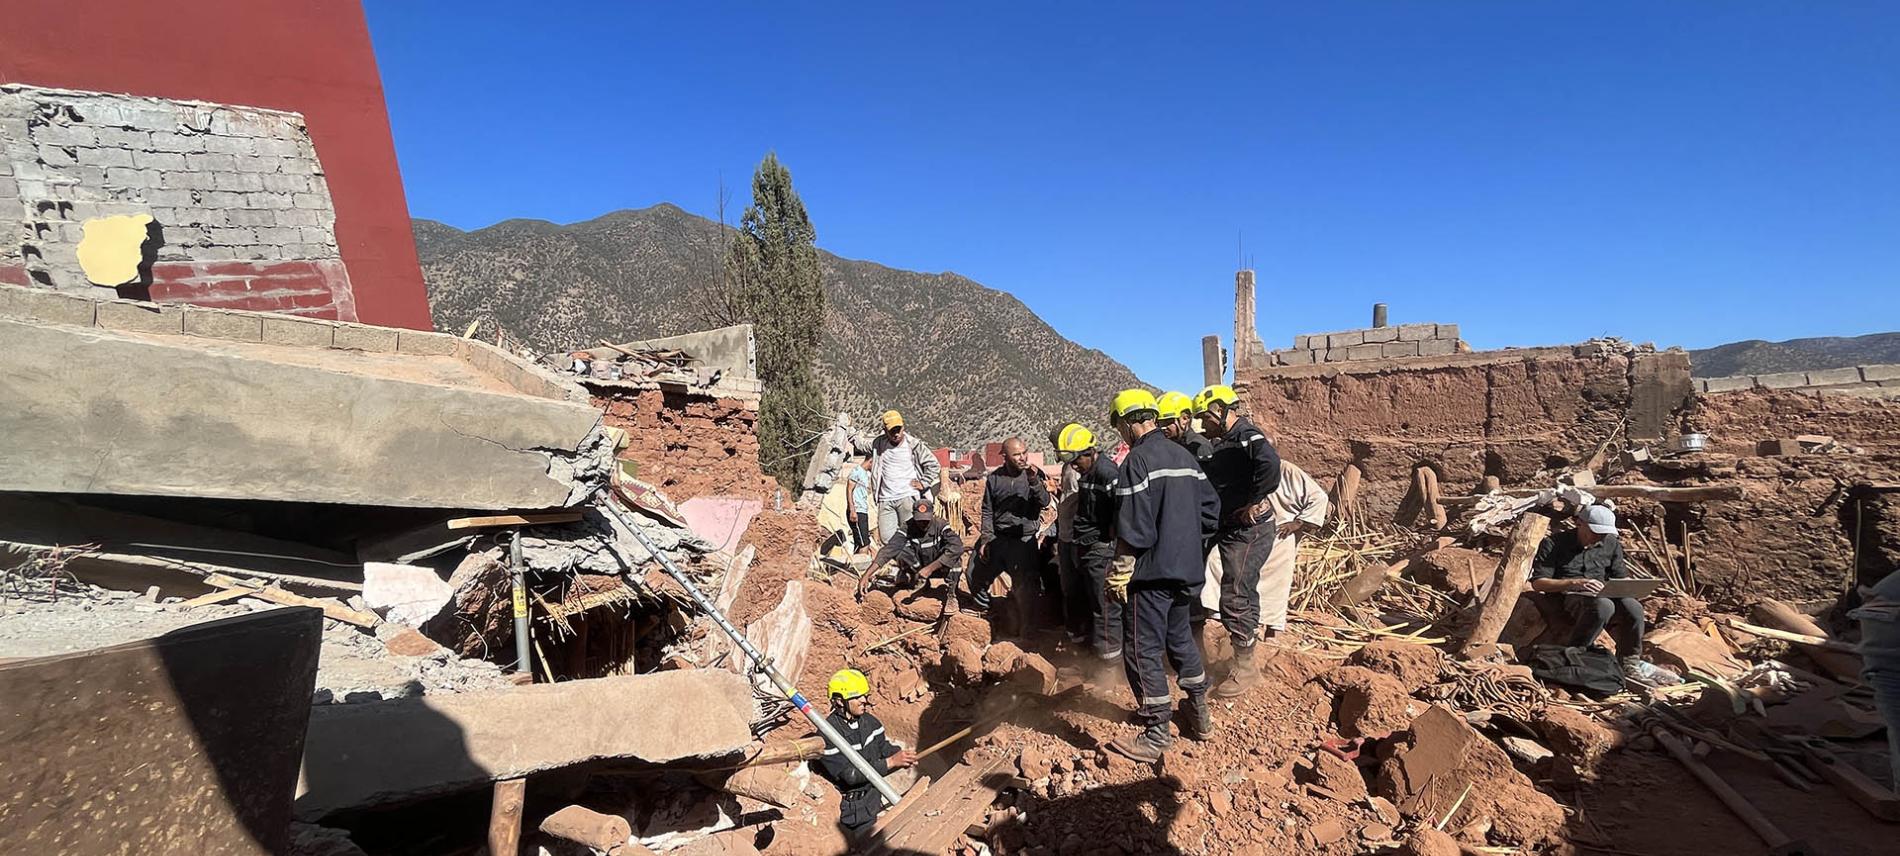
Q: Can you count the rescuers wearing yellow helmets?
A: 5